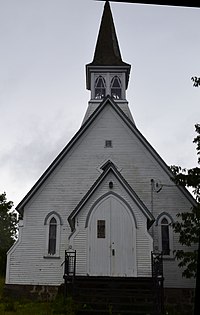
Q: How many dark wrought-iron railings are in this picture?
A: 2